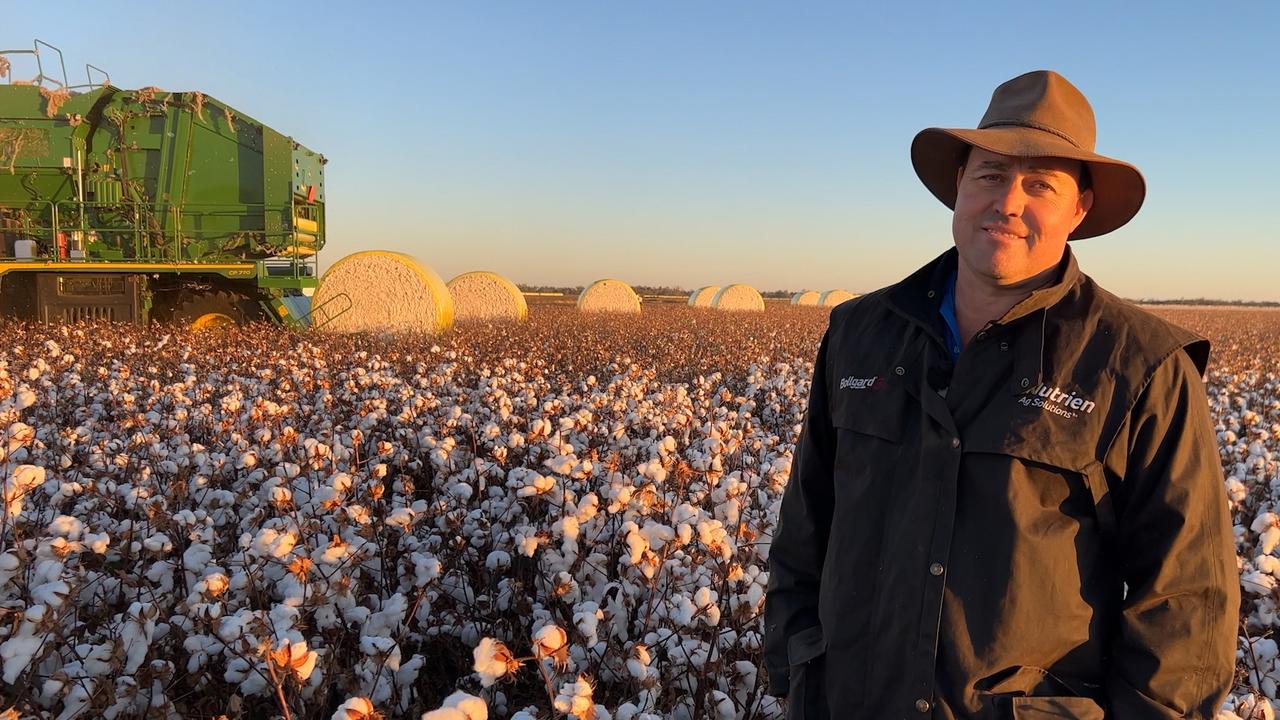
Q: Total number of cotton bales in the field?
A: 7